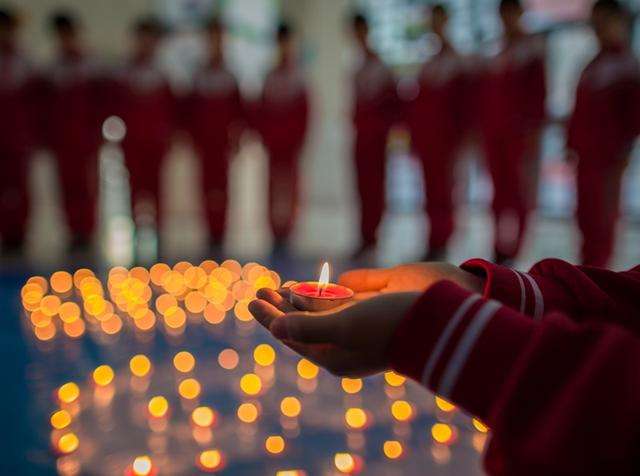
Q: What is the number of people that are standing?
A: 9